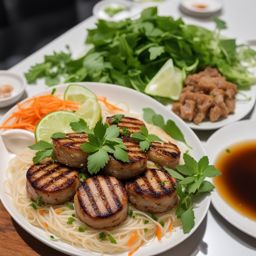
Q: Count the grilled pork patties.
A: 7